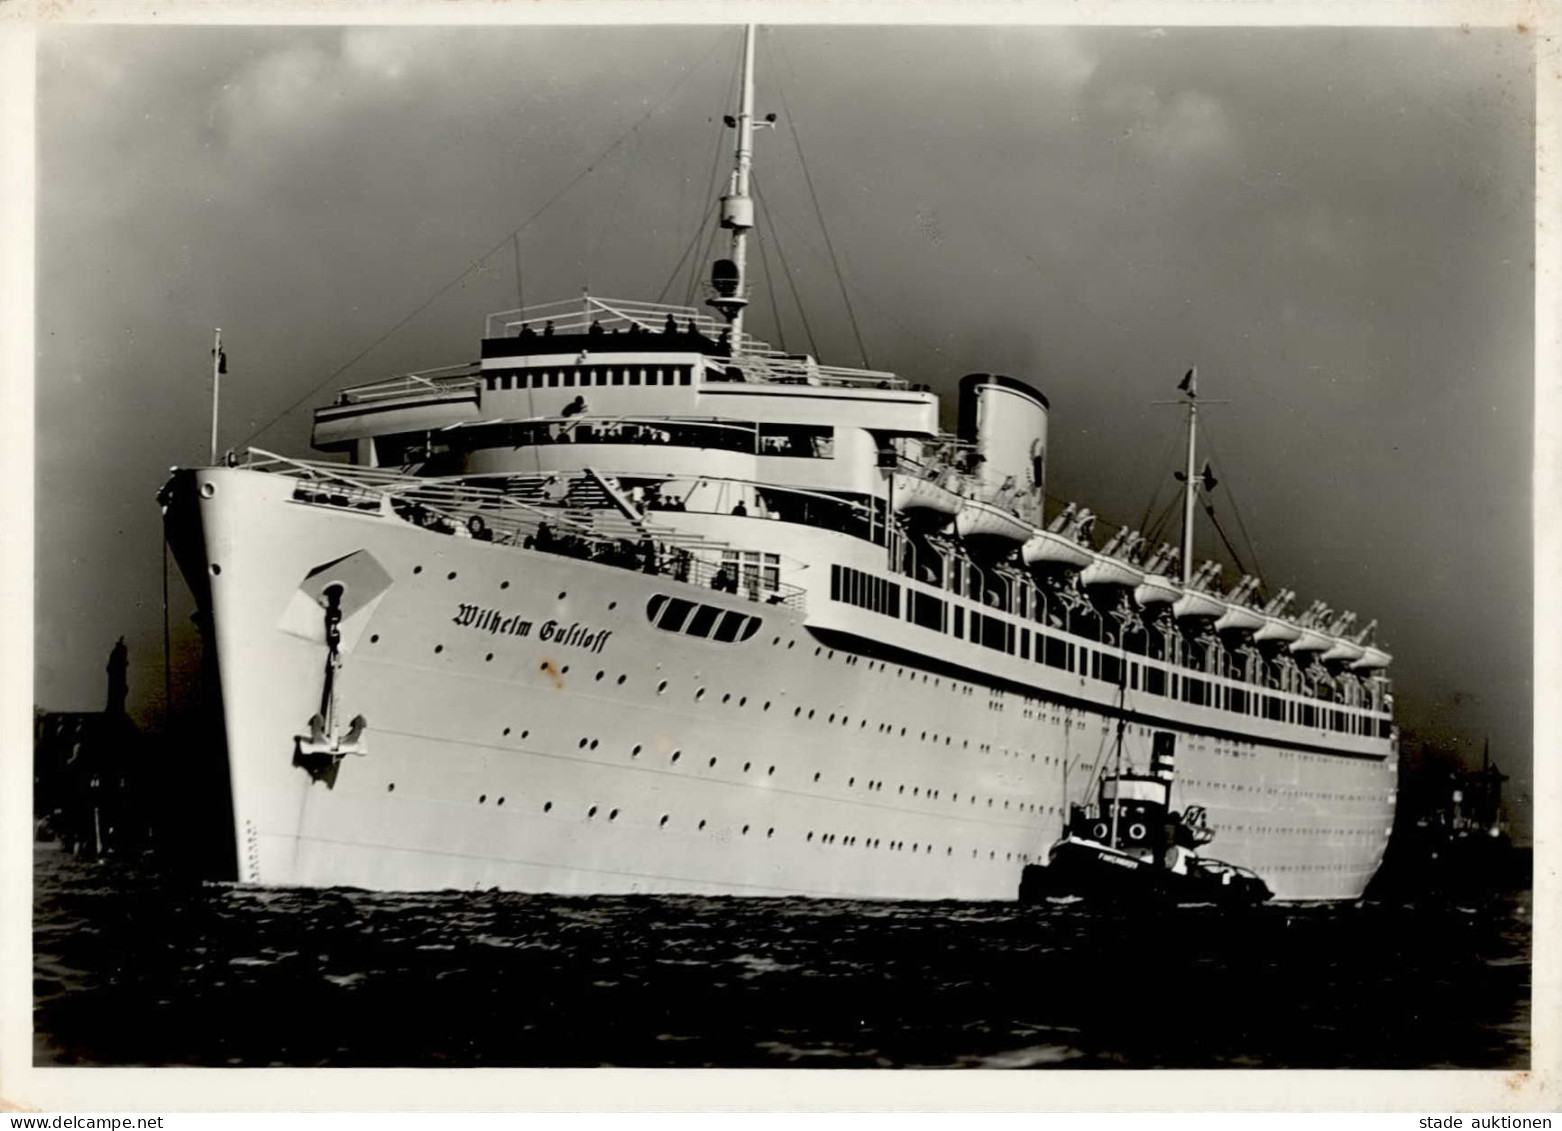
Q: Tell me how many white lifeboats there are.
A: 11